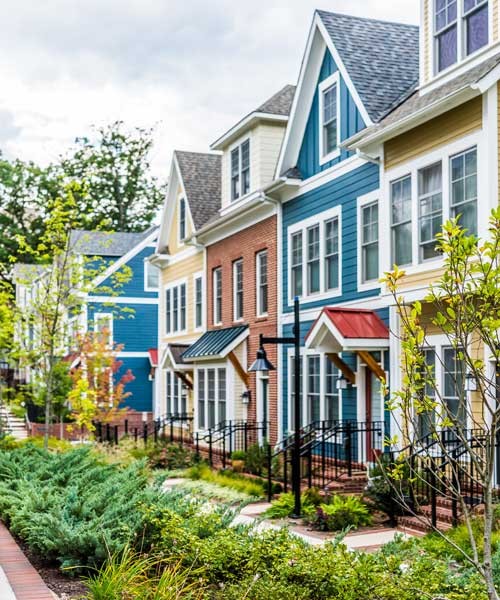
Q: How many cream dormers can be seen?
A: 2